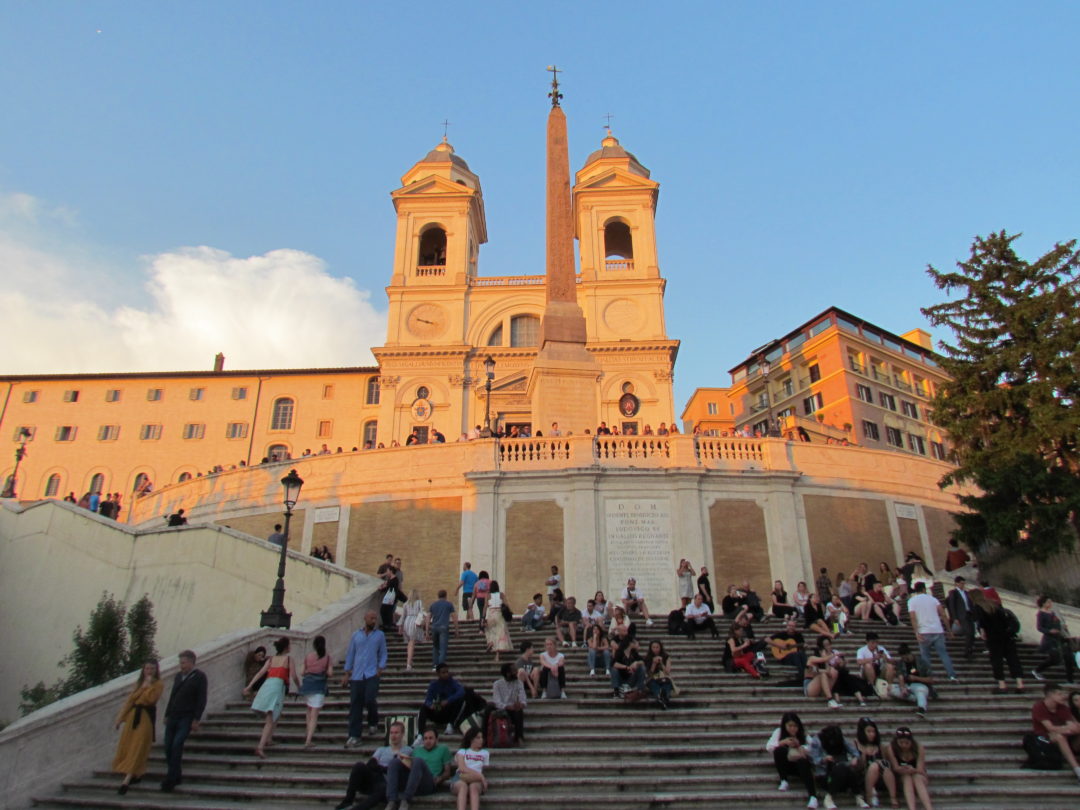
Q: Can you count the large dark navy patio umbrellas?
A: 0